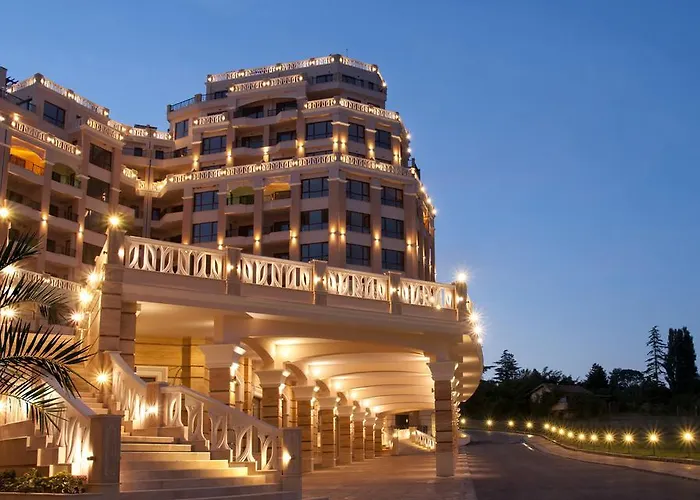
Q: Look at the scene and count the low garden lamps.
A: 14